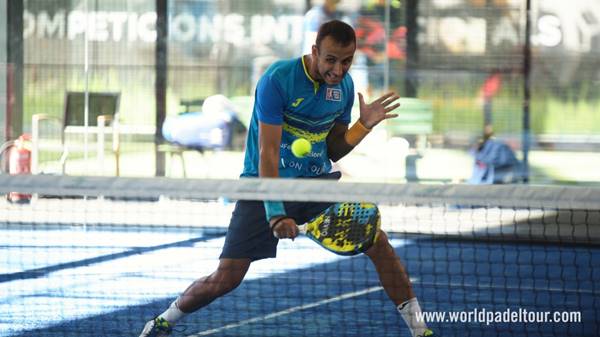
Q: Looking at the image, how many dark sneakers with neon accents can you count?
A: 2